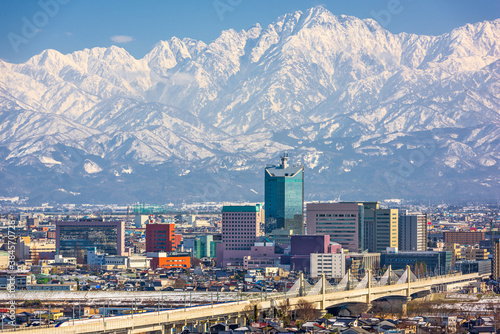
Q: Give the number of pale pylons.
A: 6